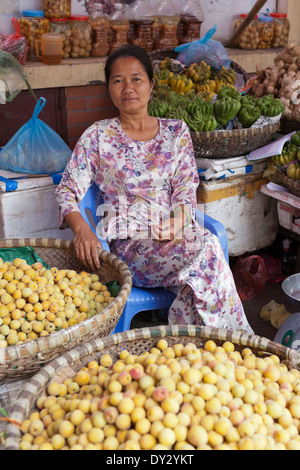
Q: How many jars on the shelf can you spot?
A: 7